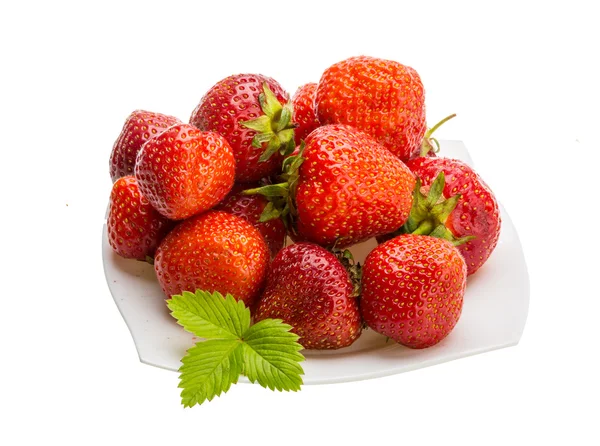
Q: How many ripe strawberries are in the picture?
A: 12